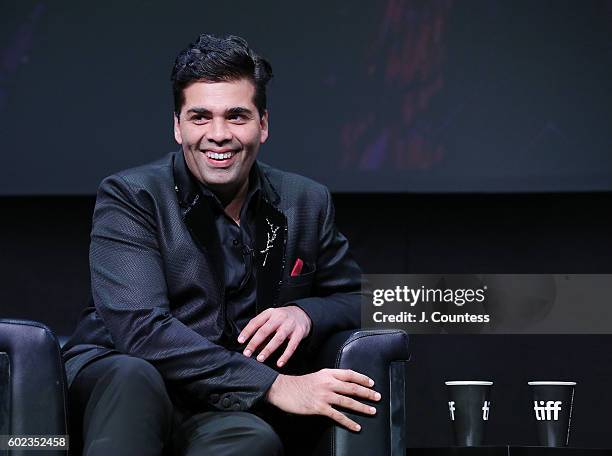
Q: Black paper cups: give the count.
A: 2